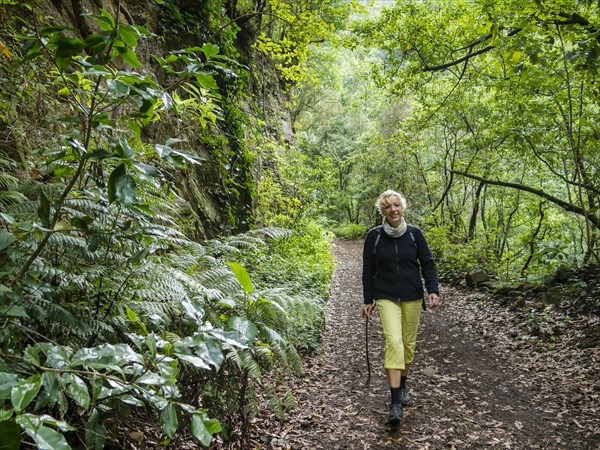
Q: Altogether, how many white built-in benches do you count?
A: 0